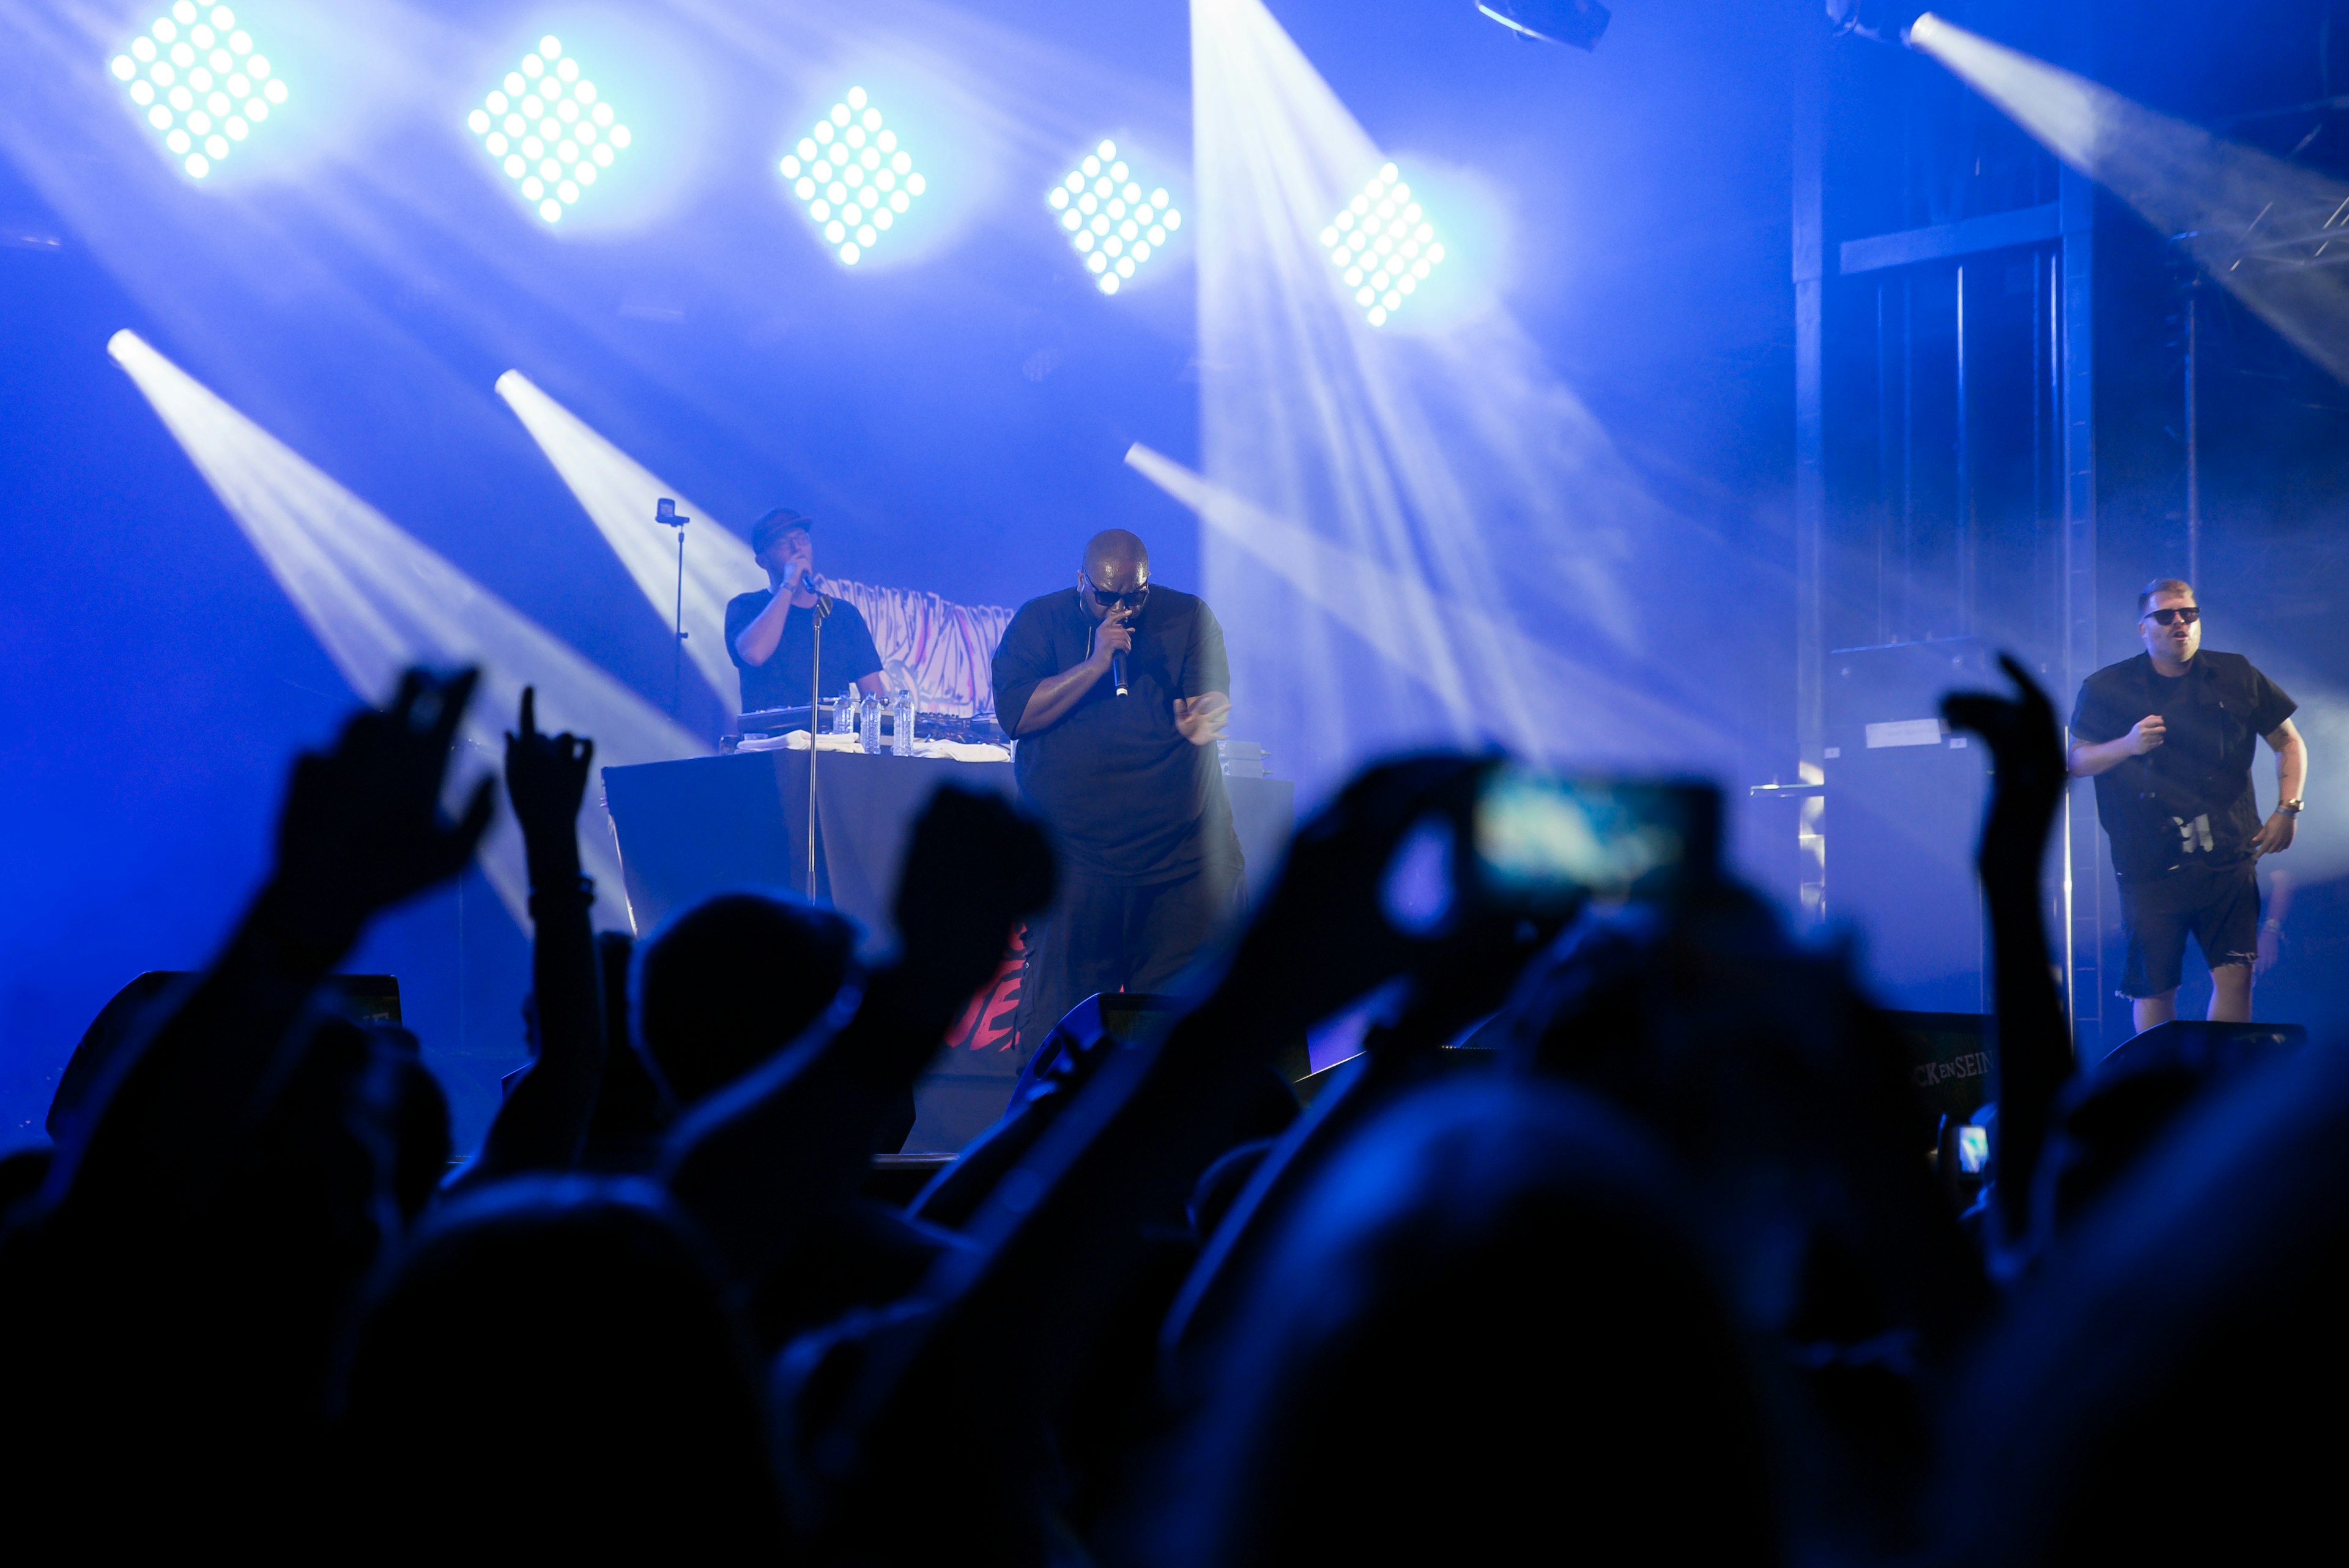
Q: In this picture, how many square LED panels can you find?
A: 5